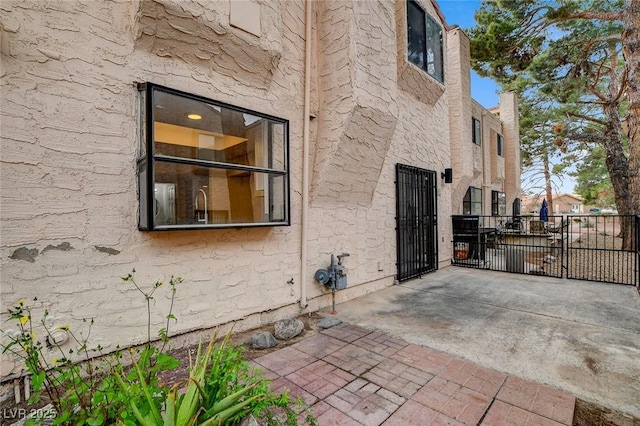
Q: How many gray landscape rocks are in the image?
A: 3